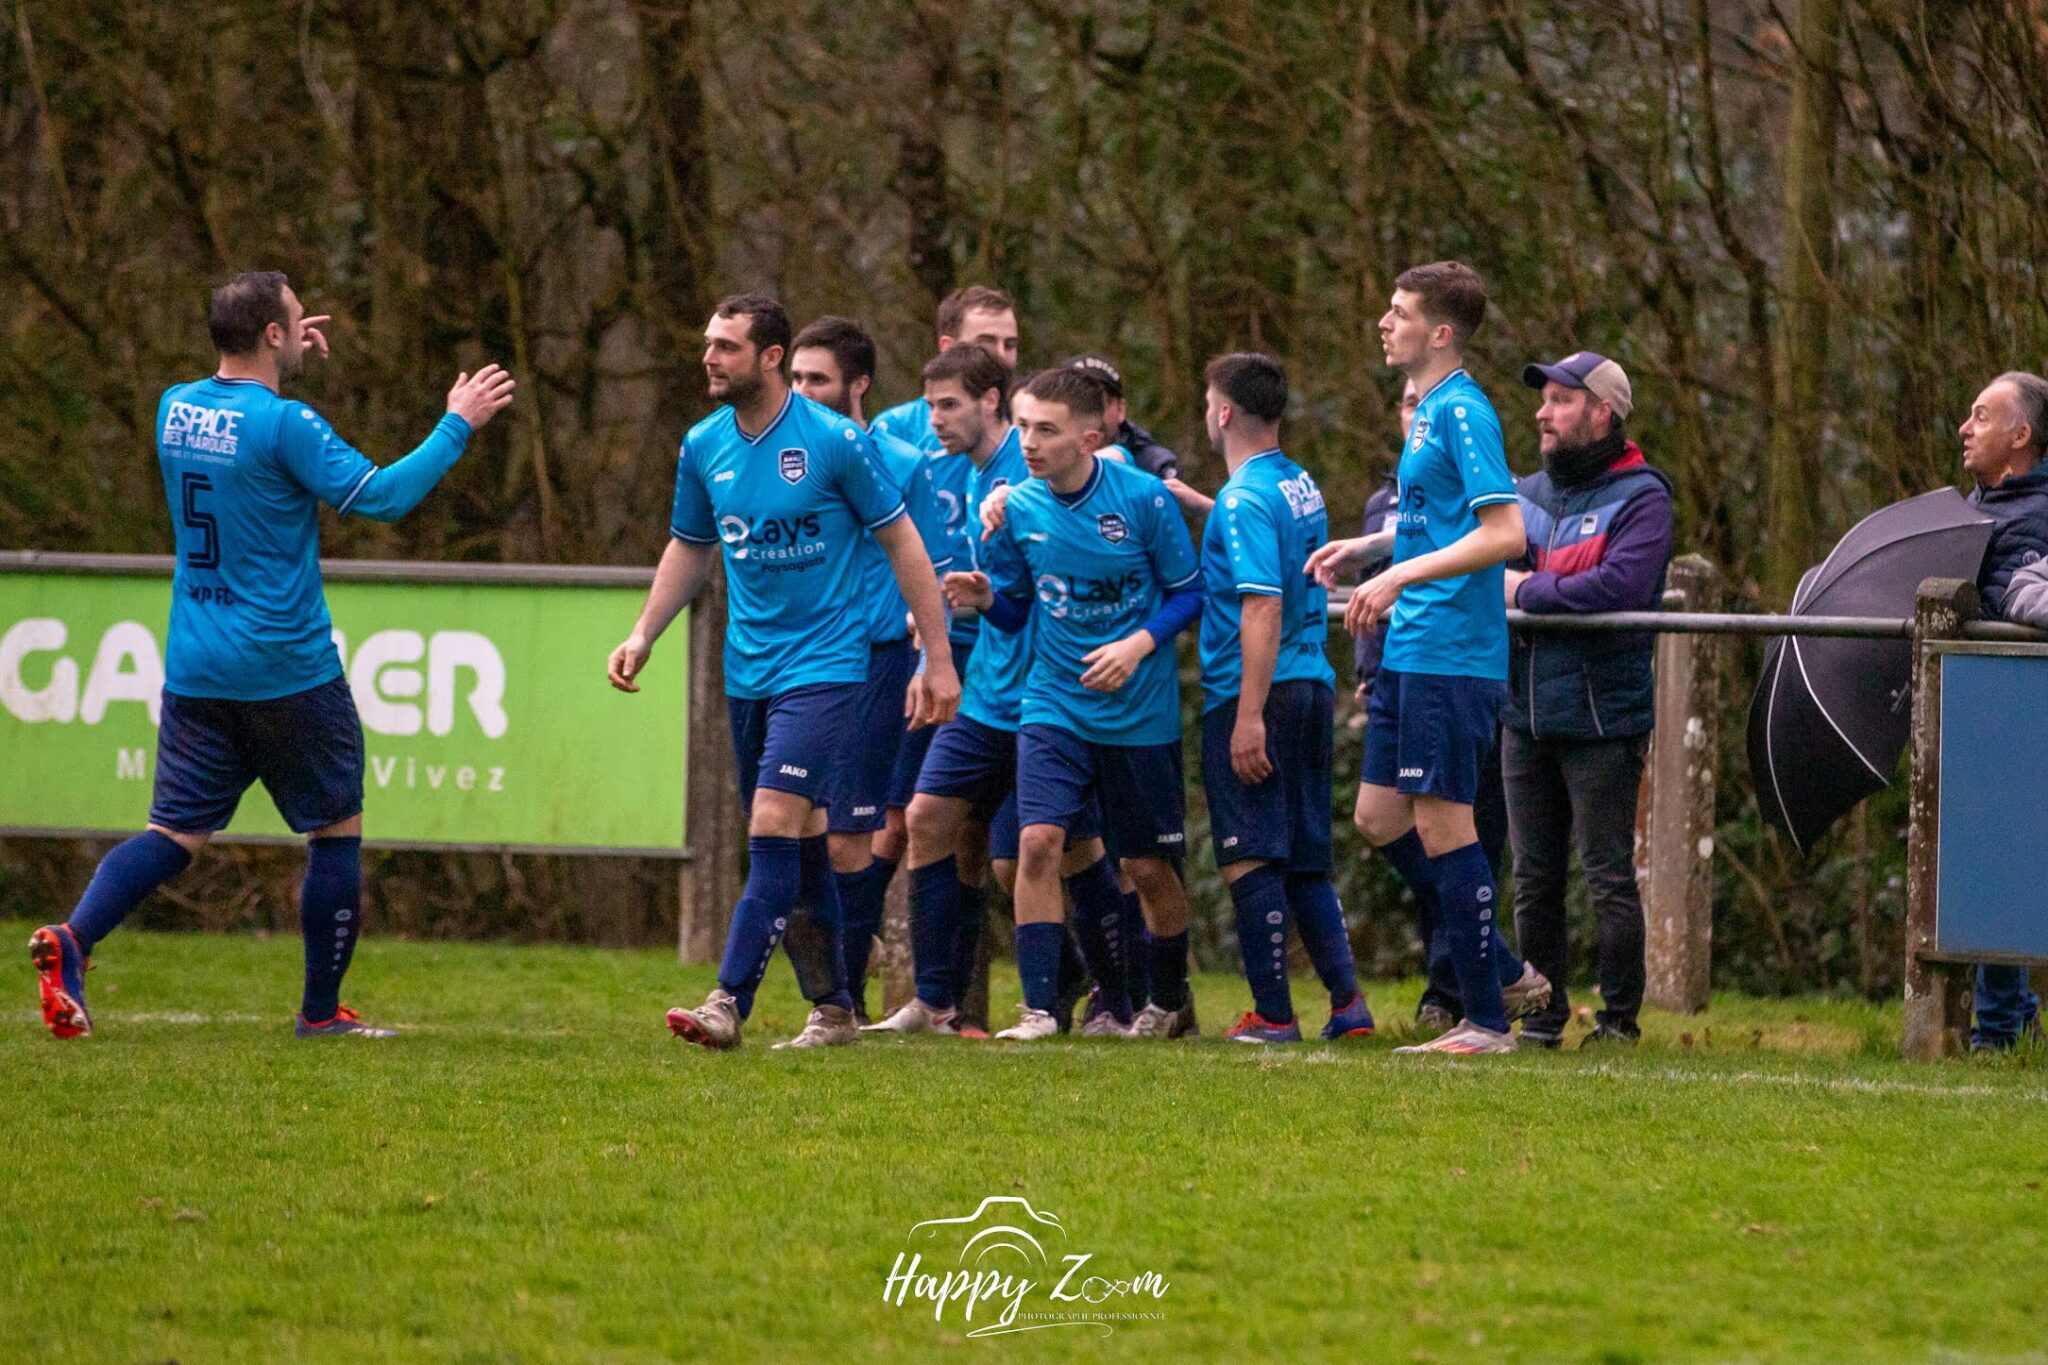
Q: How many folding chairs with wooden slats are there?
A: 0